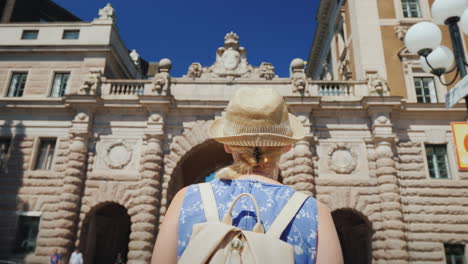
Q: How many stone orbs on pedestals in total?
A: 2